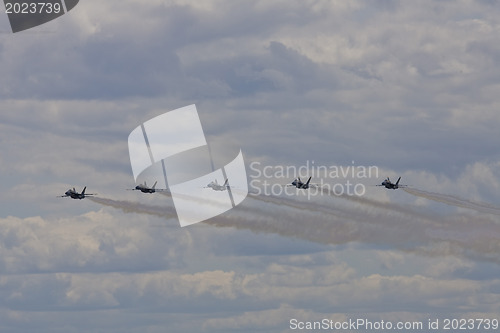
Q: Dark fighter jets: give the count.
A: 5